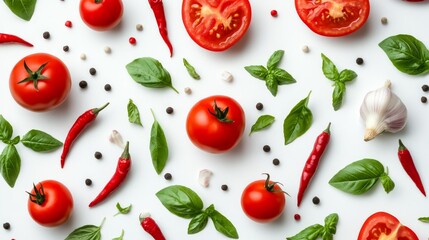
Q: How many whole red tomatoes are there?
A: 5